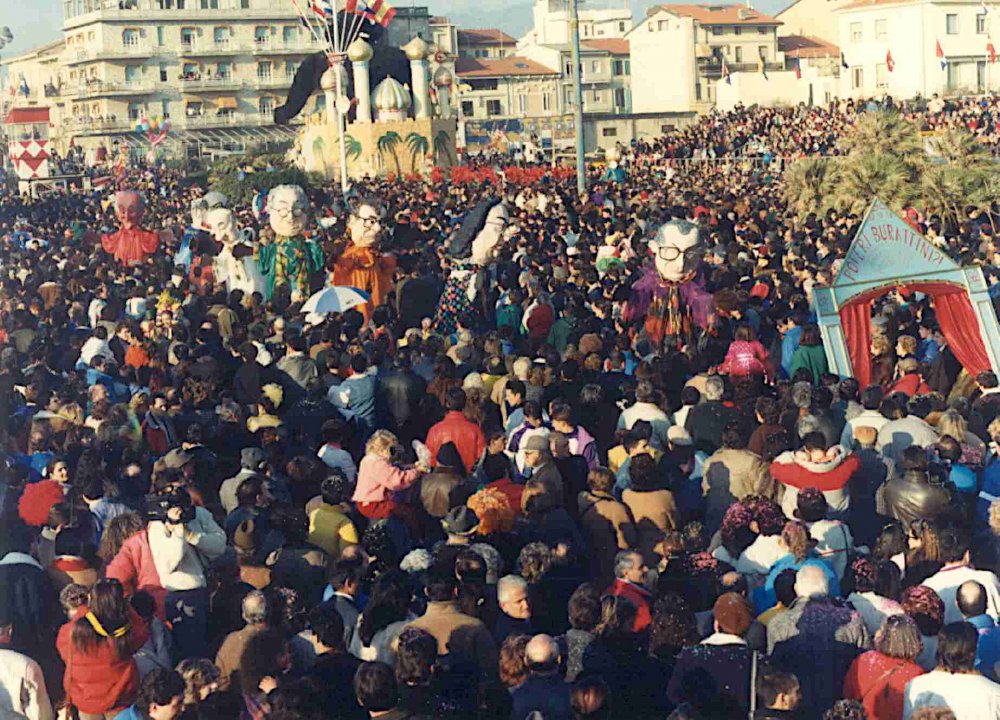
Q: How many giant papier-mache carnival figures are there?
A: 7